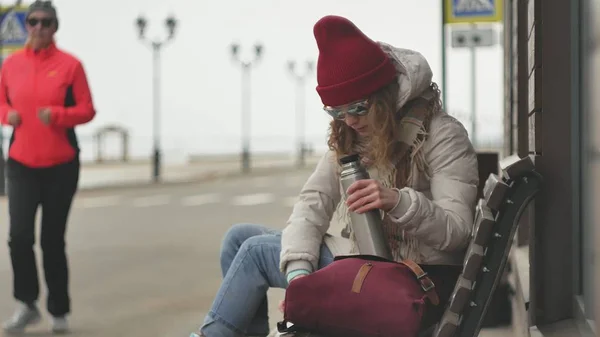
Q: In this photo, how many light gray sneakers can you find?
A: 2